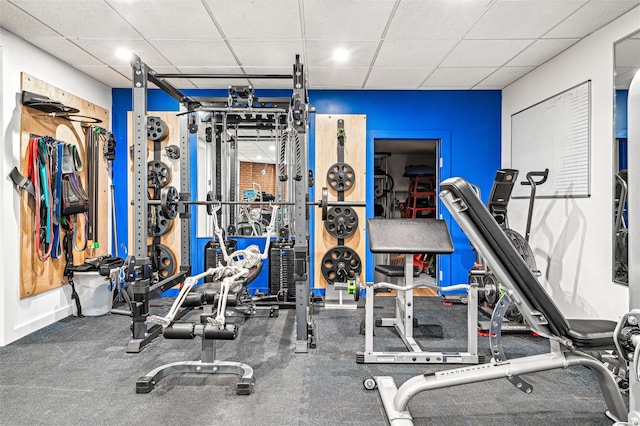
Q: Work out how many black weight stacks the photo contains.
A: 2